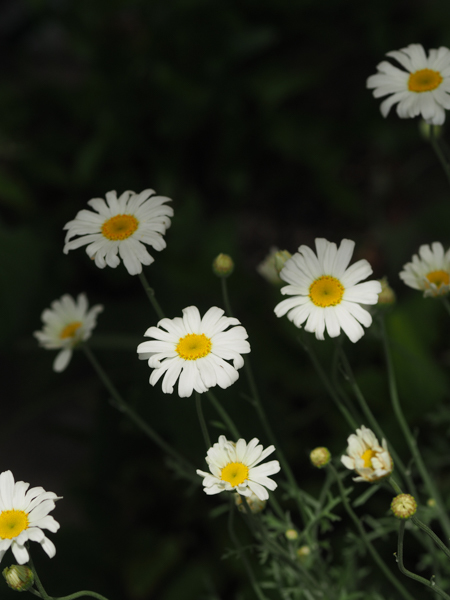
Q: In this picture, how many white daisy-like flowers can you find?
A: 9